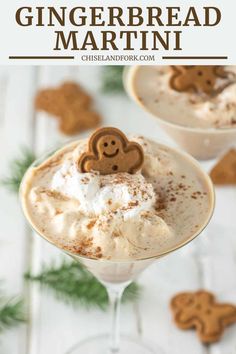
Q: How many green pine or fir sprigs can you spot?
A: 4